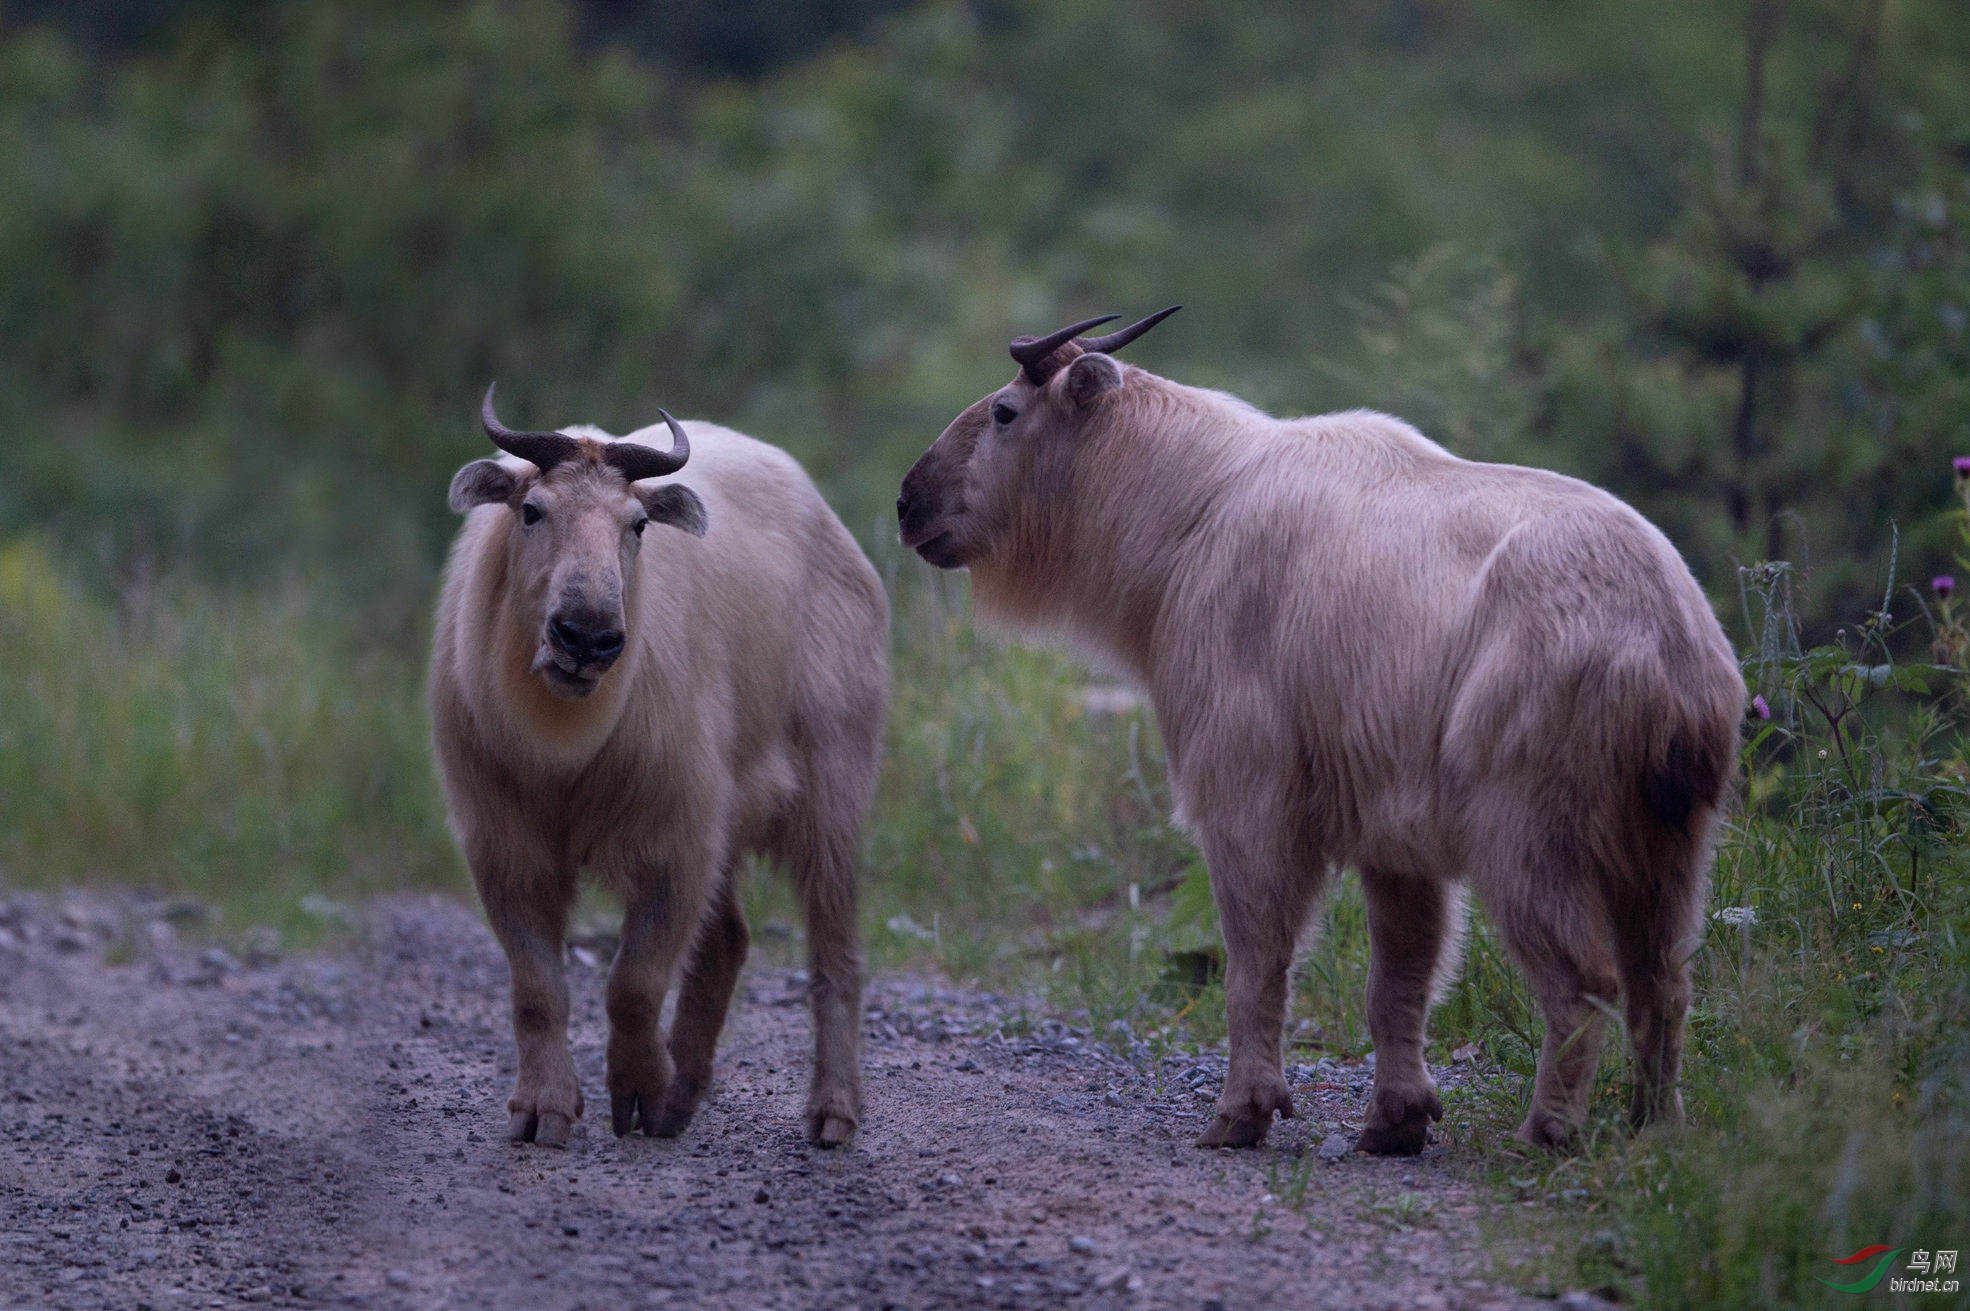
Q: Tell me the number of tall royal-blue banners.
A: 0